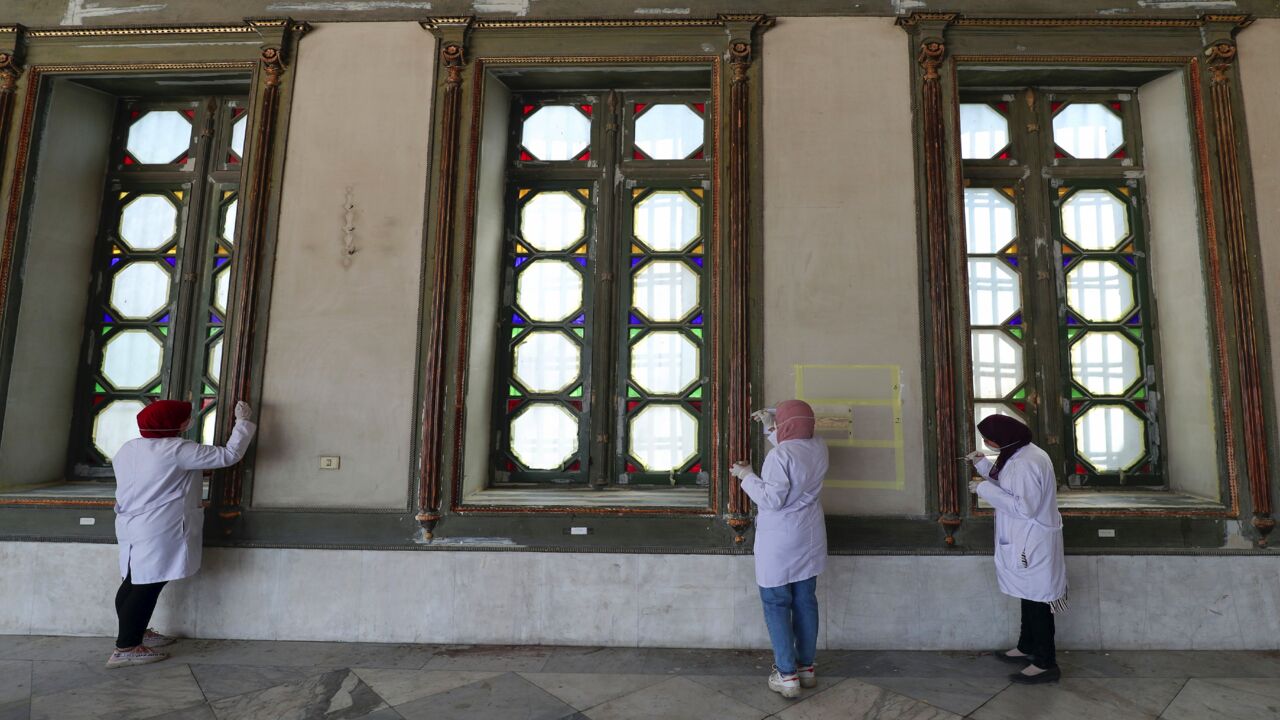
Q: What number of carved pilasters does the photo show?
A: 6